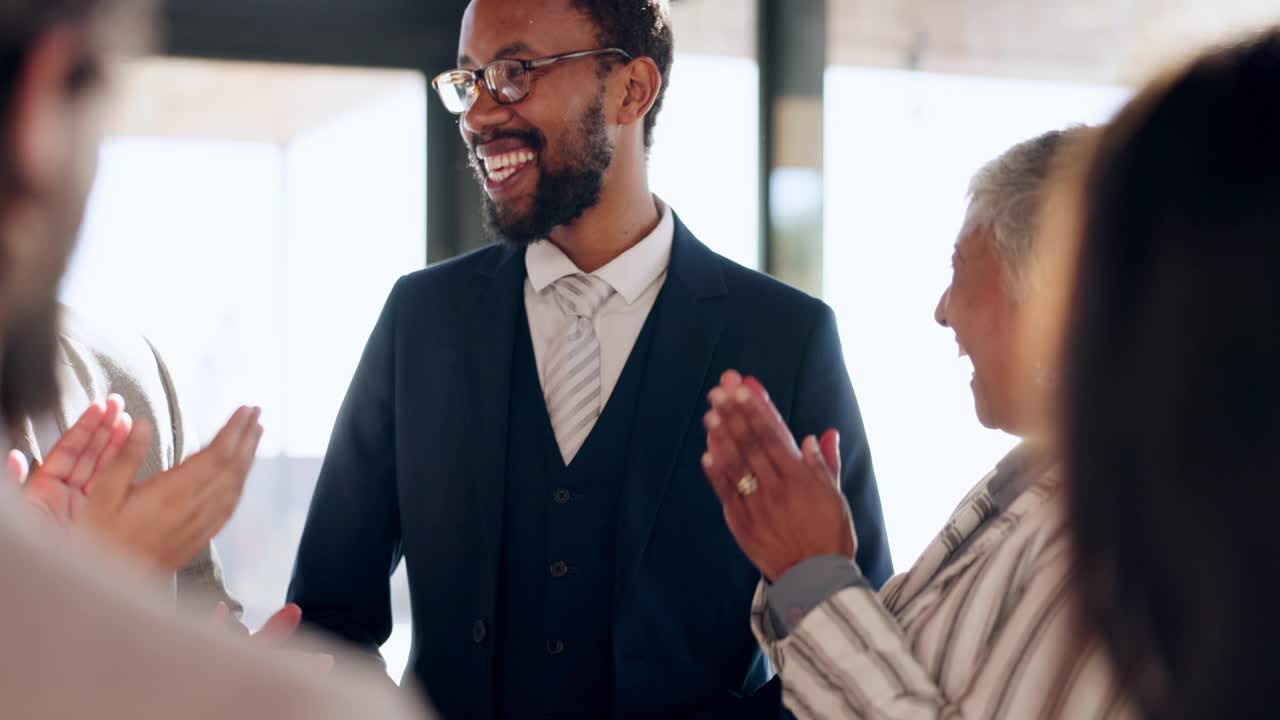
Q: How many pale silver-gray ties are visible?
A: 1